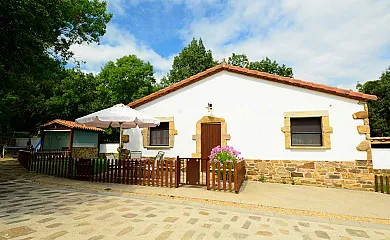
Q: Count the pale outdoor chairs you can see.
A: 3